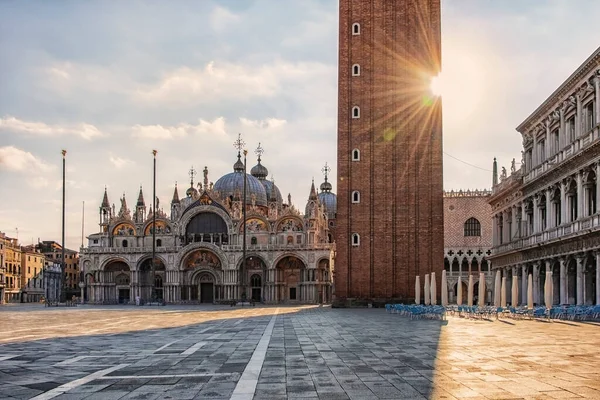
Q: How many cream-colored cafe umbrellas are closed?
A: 12